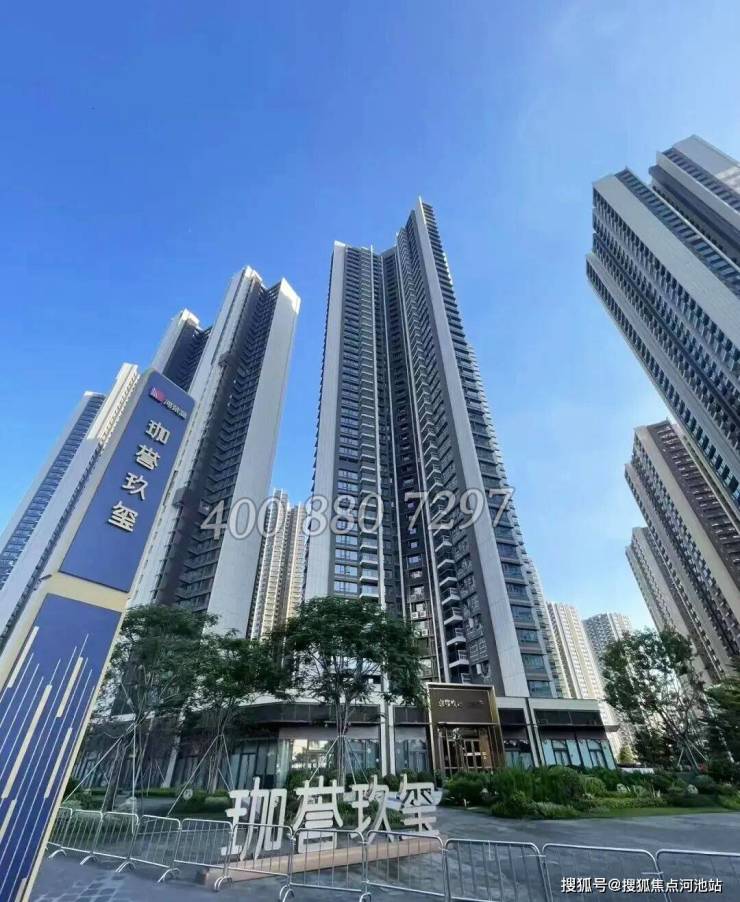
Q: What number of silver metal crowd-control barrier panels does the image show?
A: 11